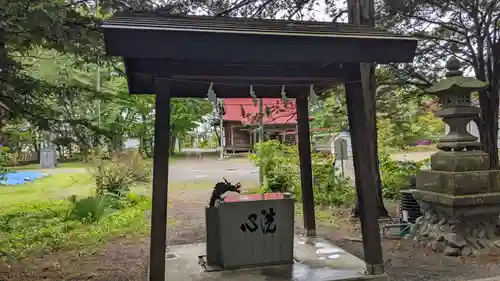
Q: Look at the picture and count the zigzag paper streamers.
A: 4